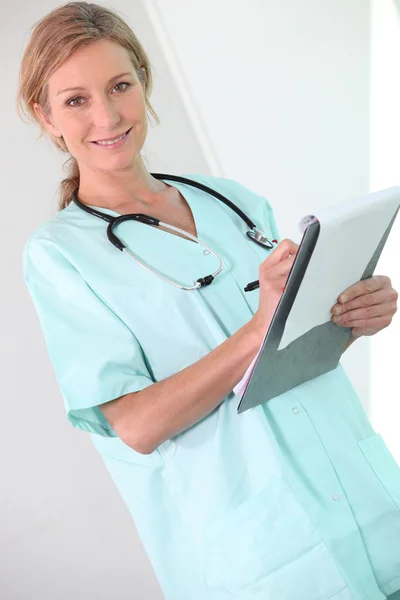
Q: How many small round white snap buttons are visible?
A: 3